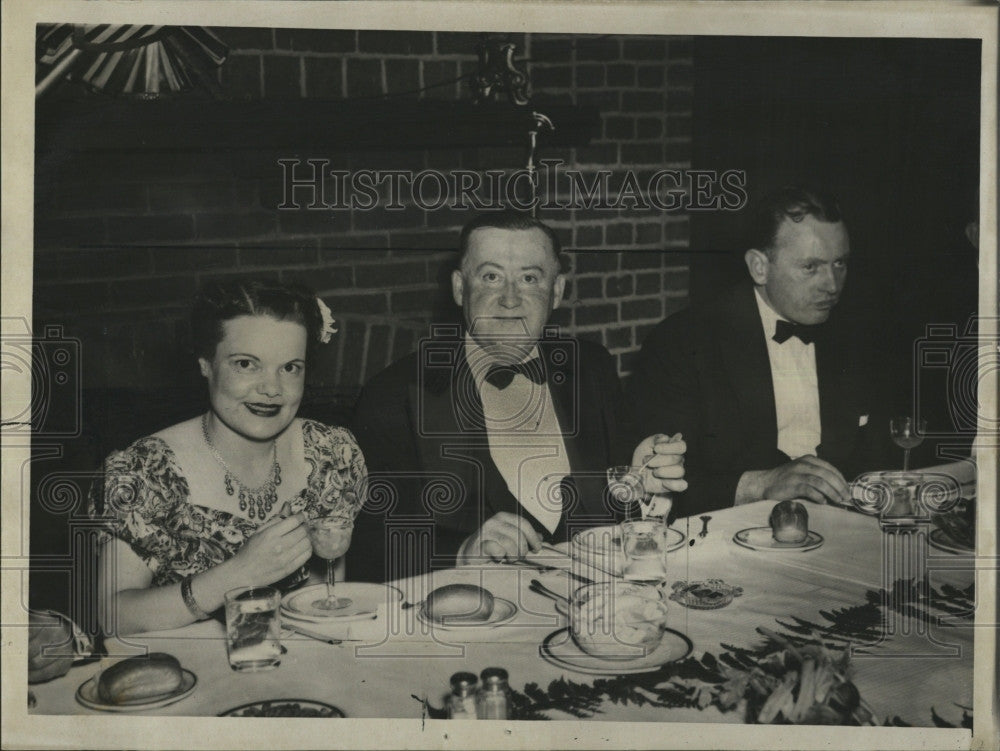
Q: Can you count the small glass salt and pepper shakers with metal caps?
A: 2